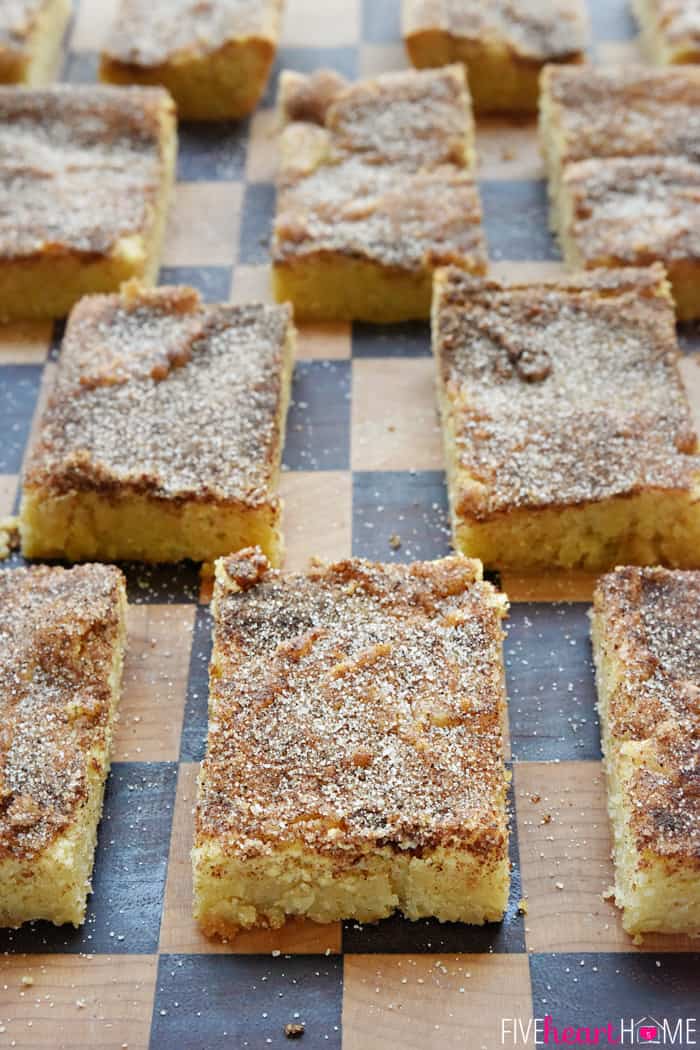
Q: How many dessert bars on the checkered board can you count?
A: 12